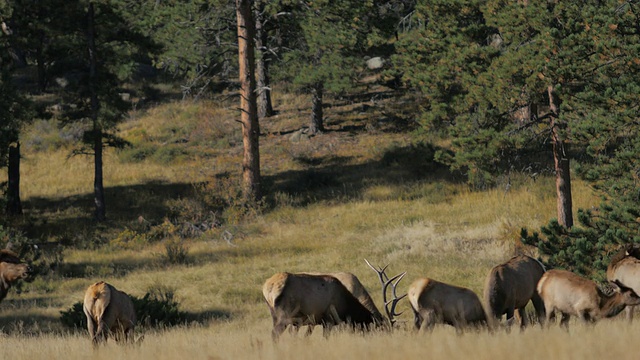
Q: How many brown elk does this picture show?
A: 8